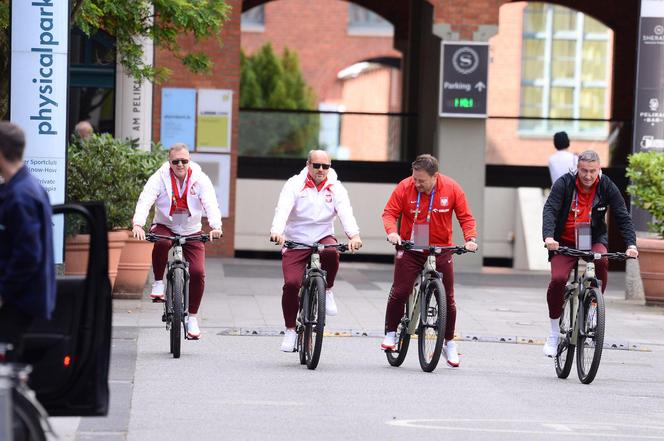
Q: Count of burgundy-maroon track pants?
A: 4